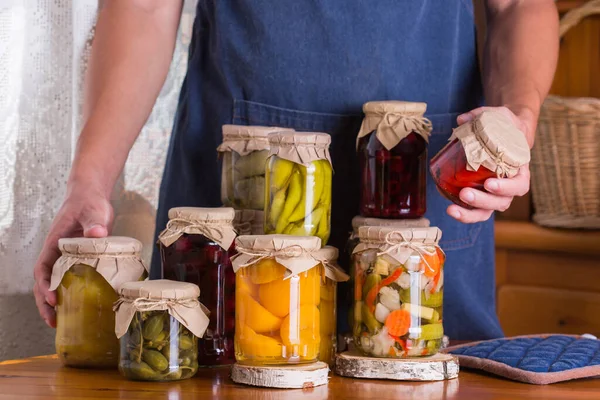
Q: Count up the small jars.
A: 2